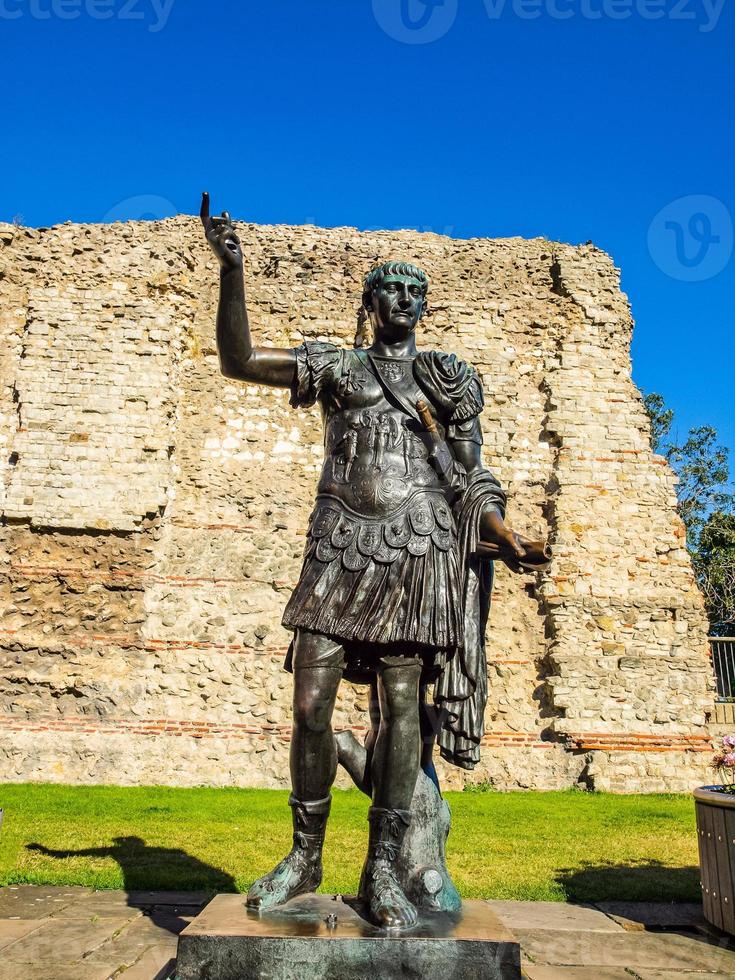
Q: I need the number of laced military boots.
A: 2